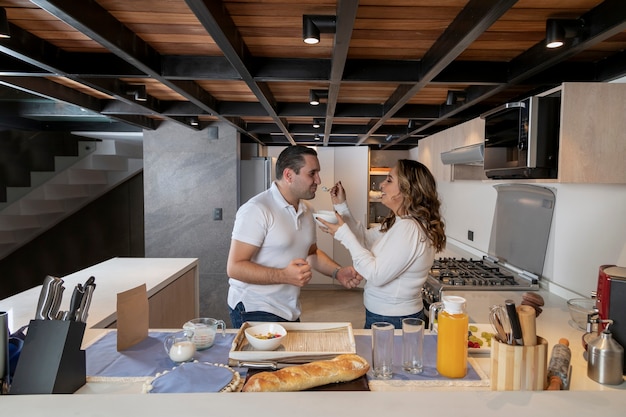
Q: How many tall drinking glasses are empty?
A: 2